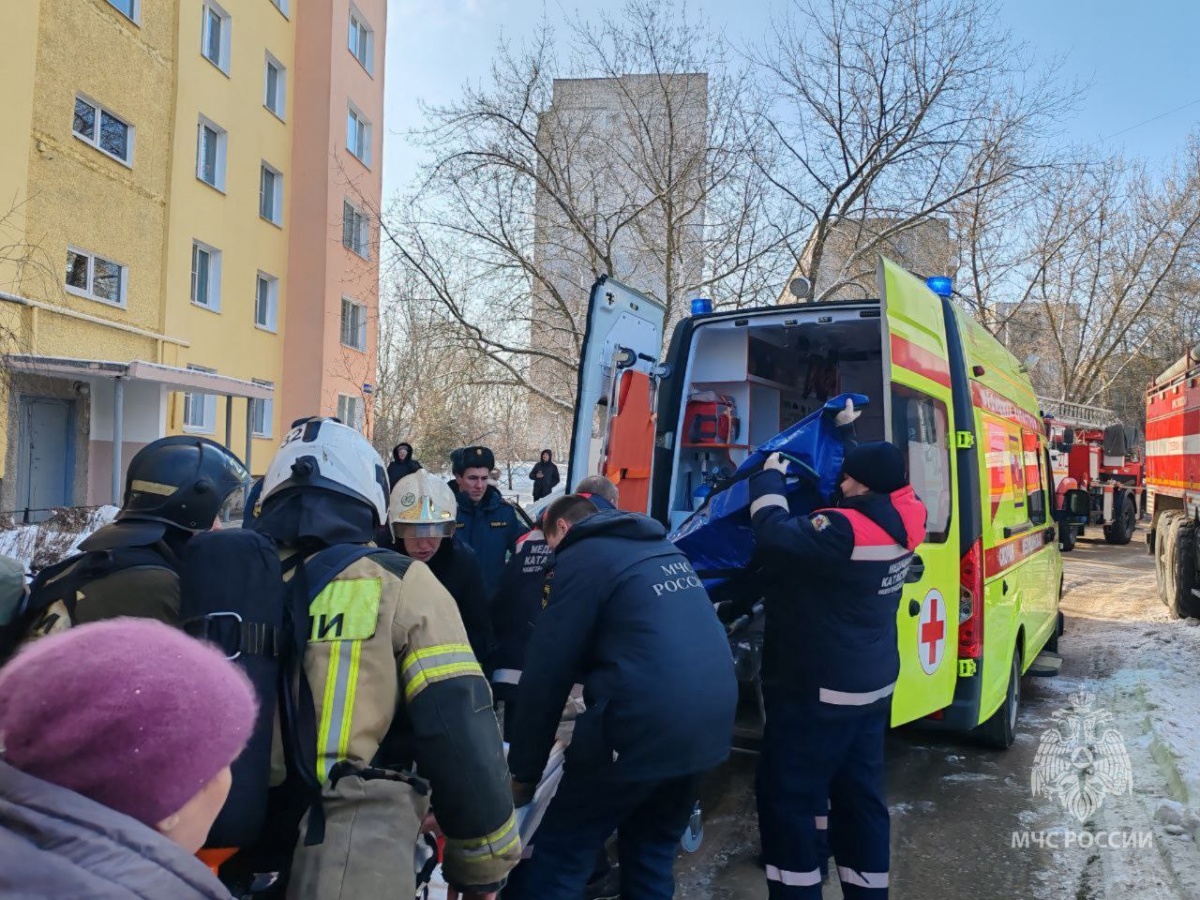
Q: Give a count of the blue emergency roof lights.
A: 2